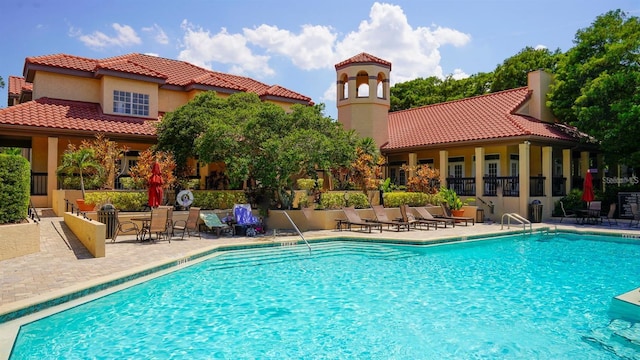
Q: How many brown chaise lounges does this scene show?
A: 5